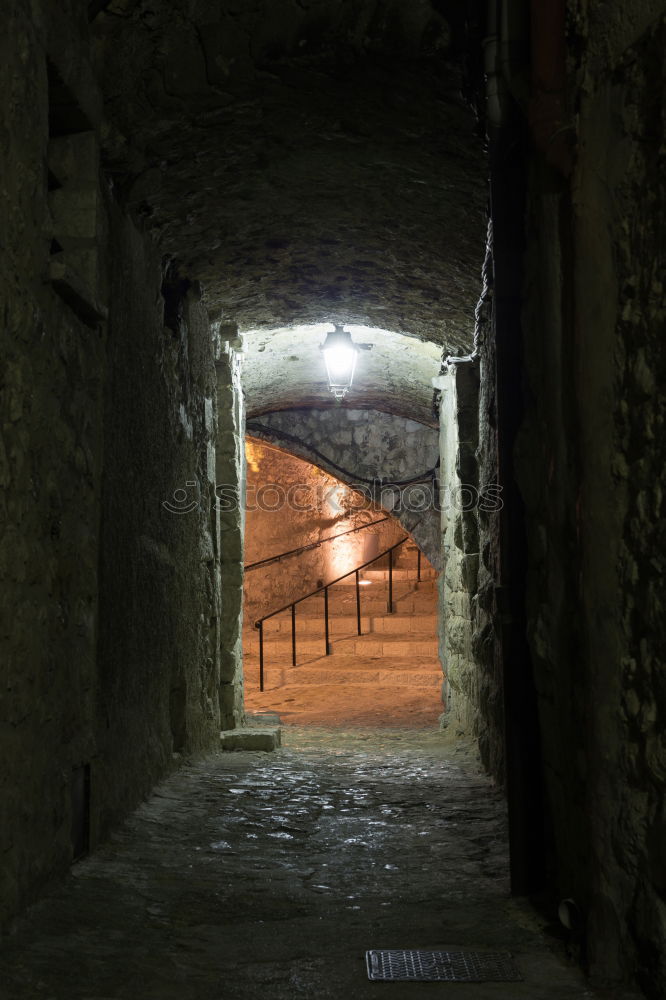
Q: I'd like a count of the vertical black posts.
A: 6